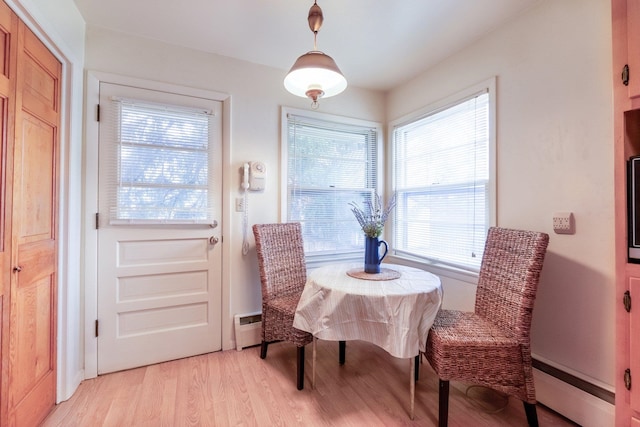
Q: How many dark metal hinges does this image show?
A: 6